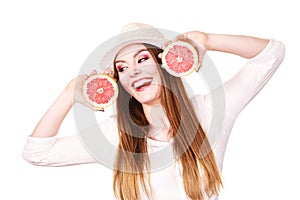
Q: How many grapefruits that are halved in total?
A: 2